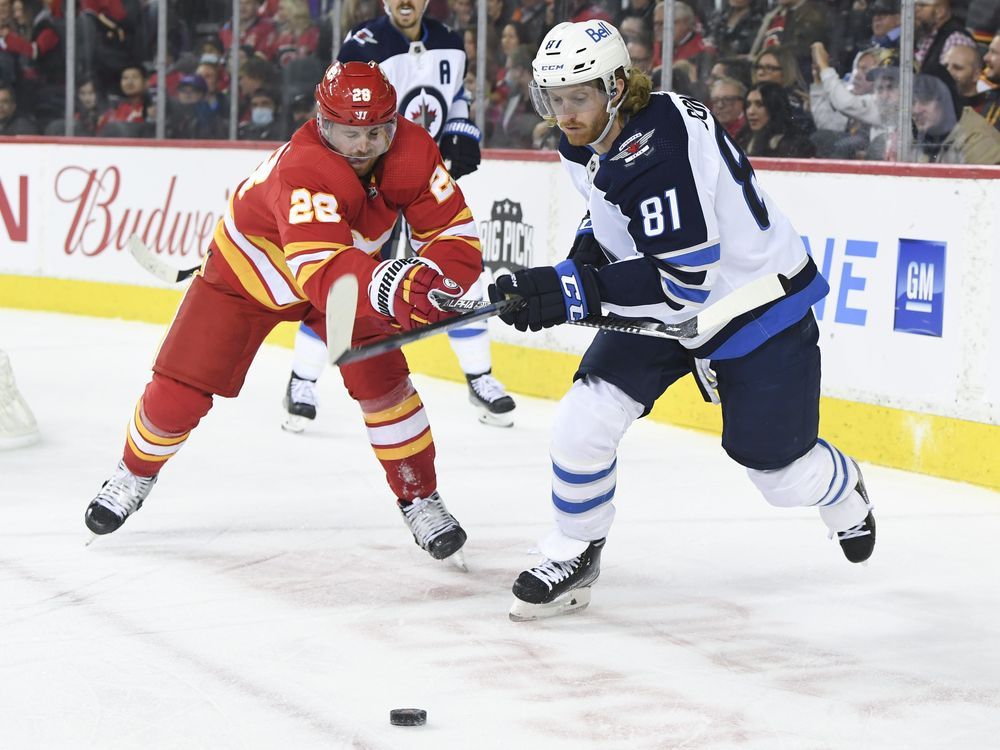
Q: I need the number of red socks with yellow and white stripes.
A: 2